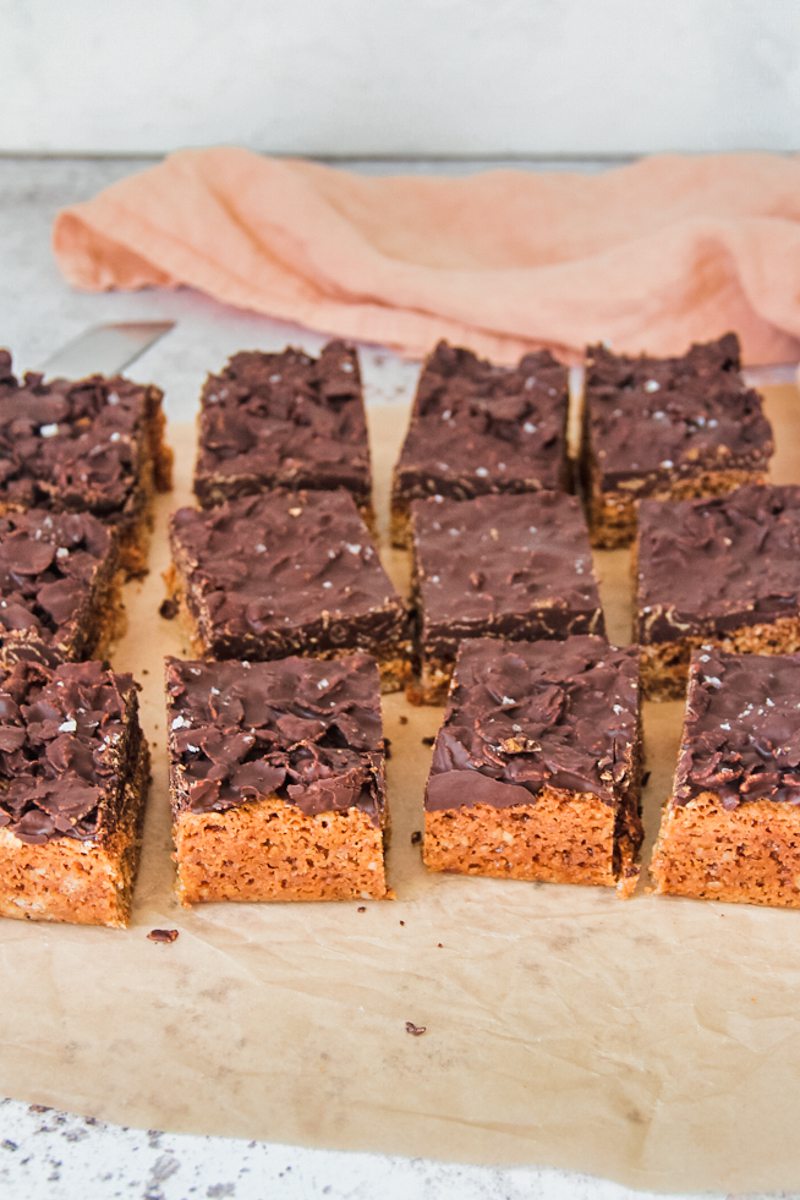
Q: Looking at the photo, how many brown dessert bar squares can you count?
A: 12